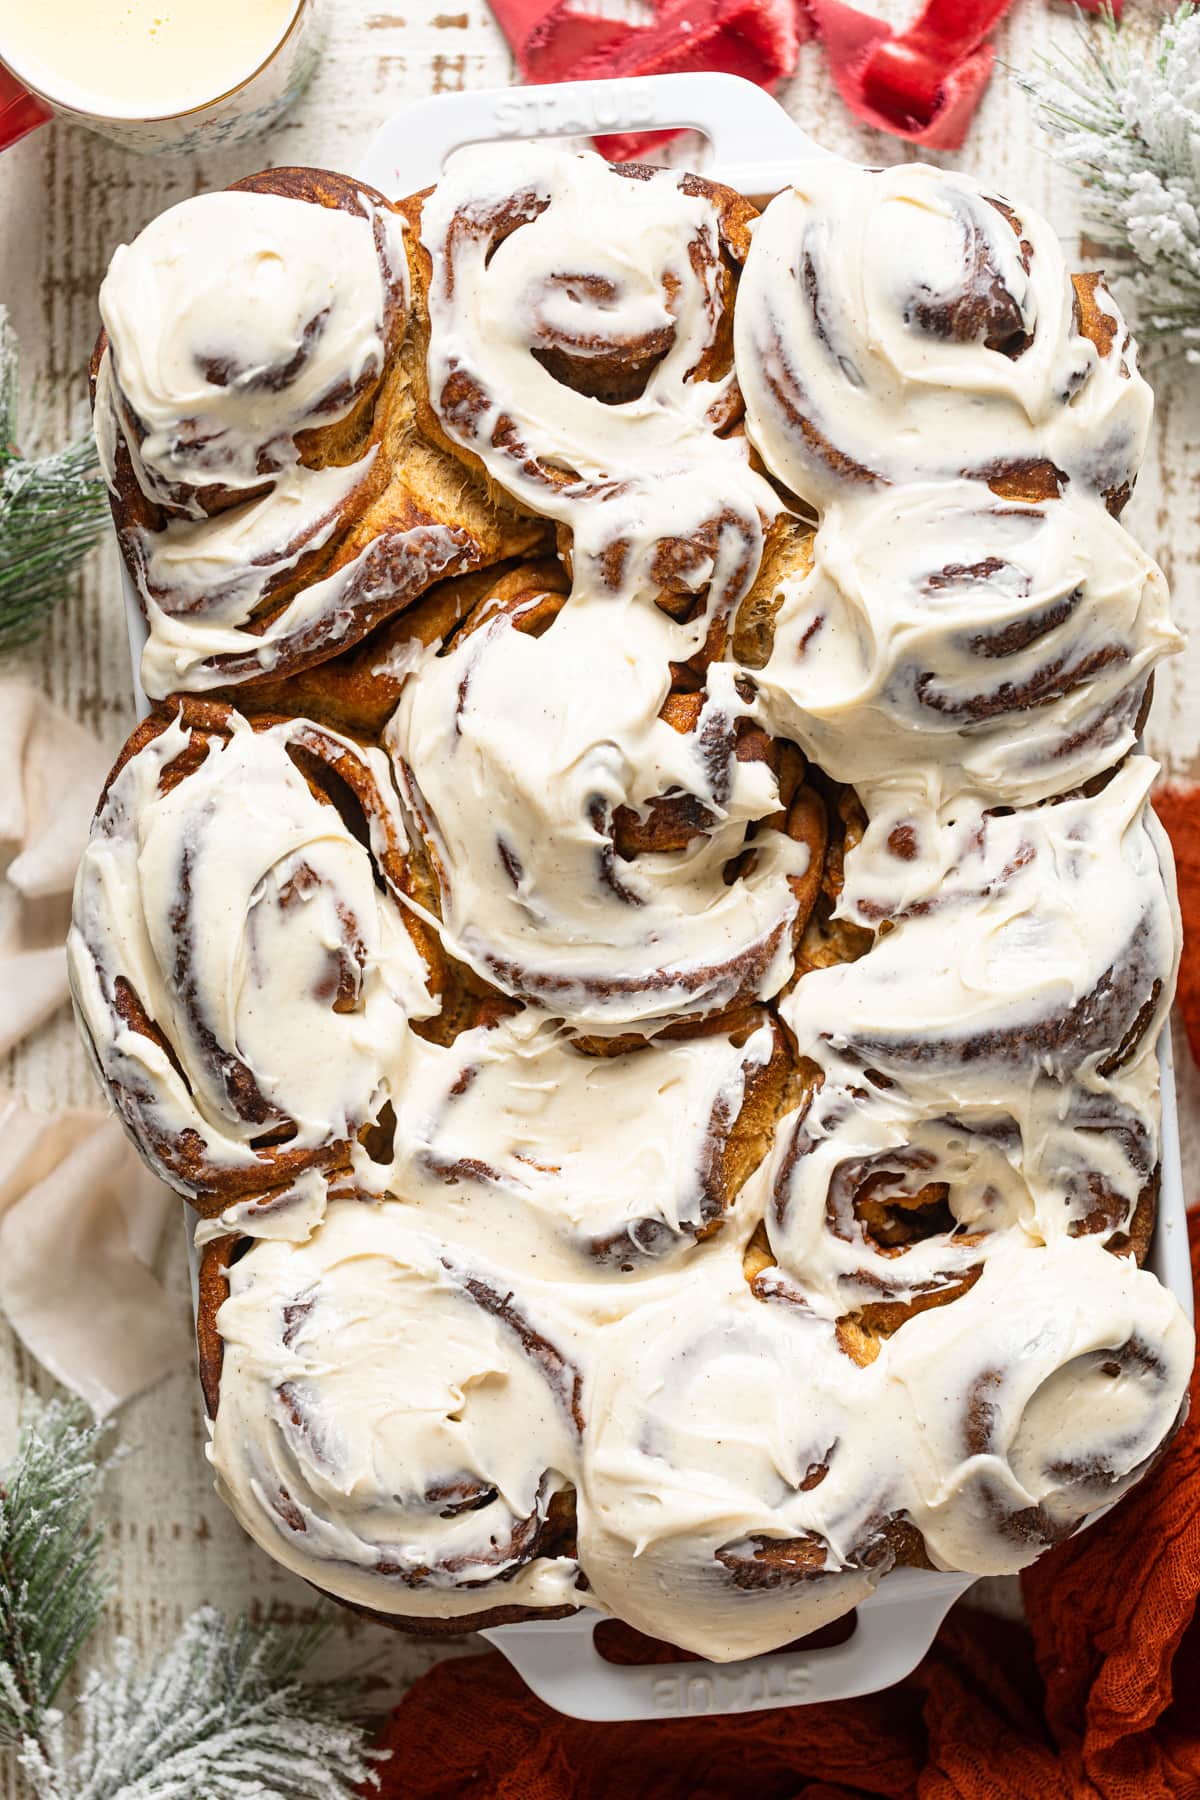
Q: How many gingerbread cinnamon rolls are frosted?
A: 12